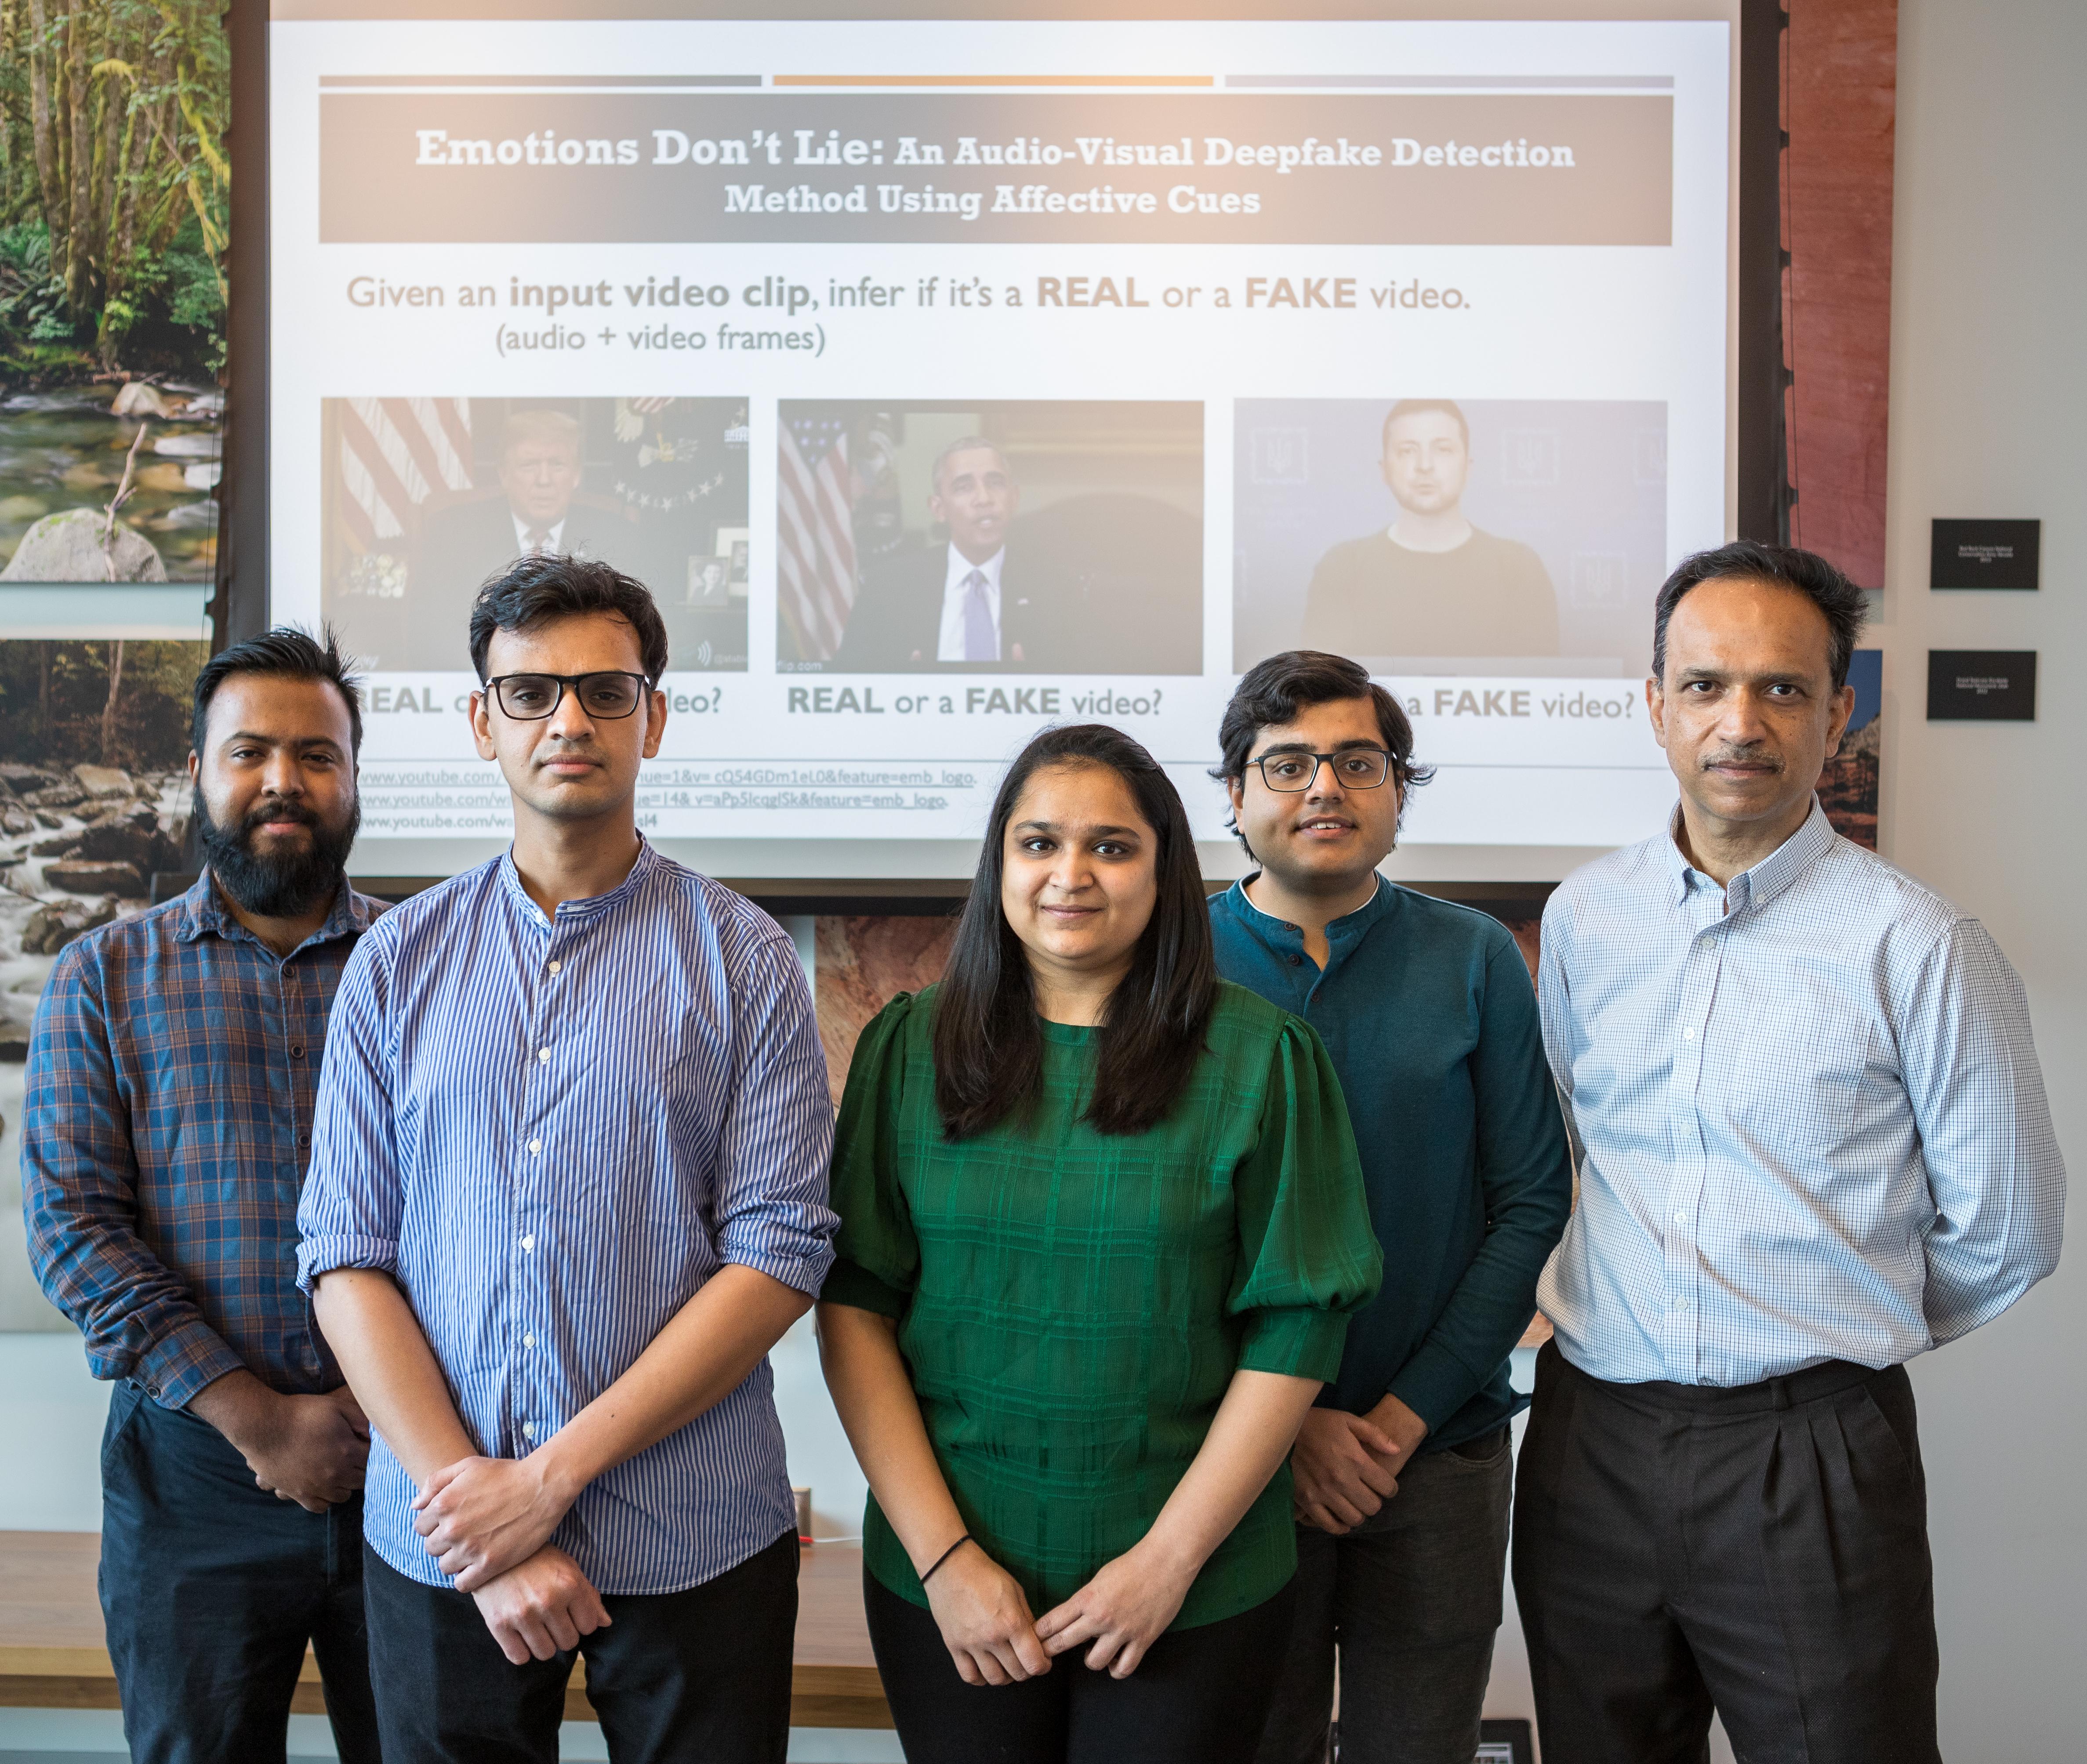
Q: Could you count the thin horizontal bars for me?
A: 3